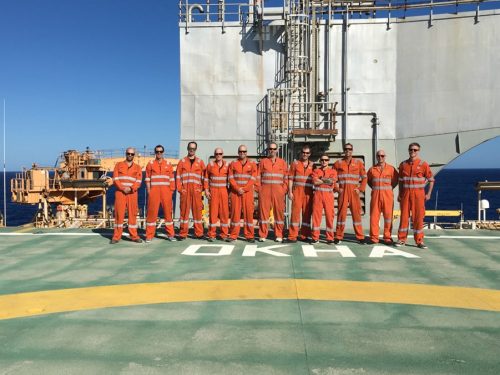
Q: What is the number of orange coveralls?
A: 11